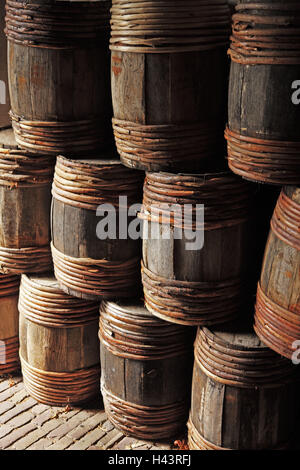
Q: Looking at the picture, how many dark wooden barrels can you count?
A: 11